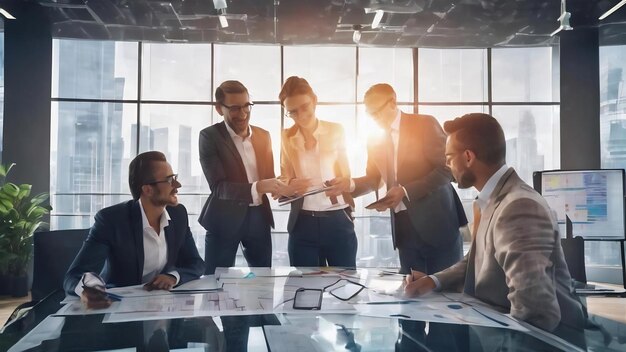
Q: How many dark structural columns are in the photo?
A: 2